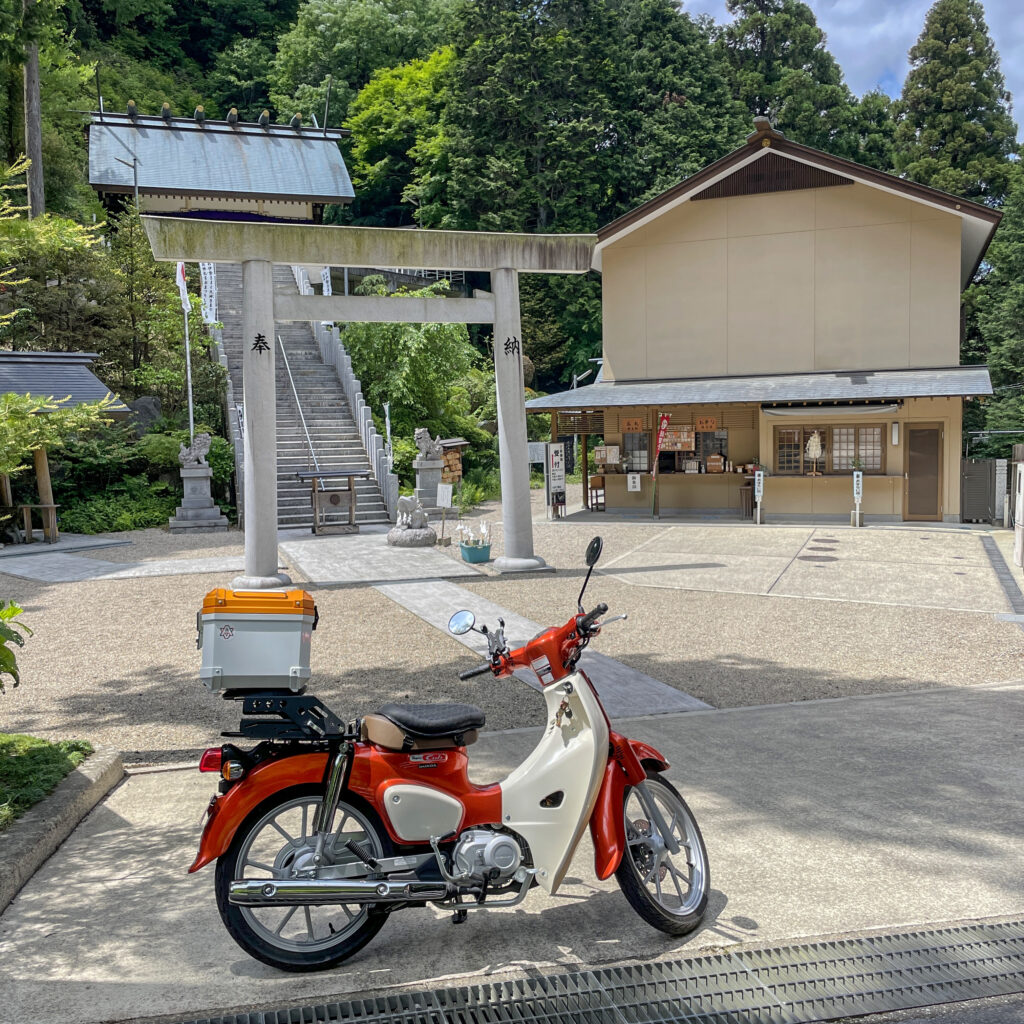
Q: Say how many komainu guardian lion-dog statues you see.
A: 2